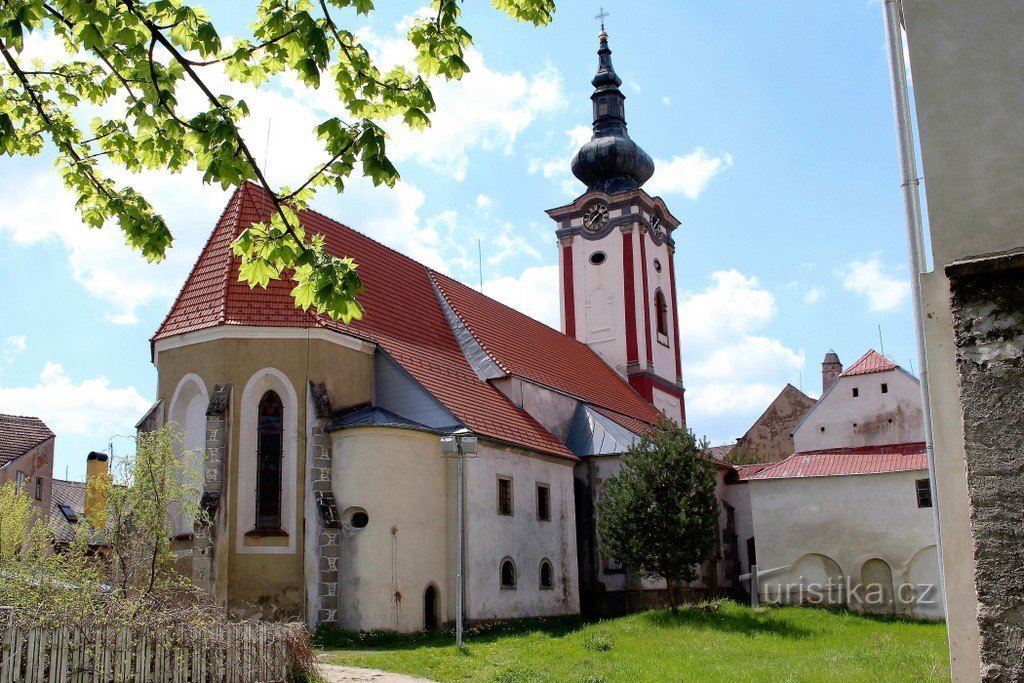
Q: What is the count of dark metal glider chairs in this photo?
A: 0